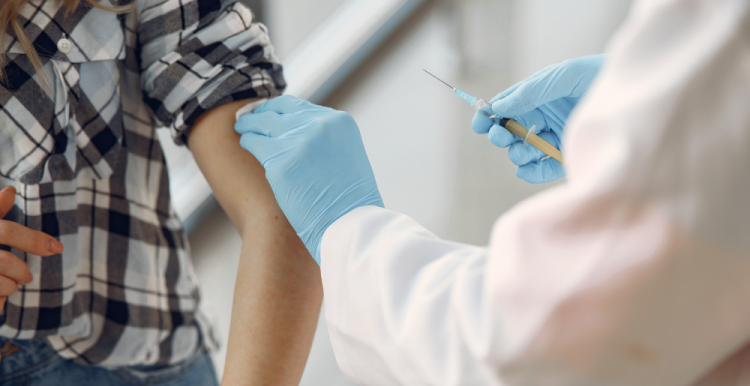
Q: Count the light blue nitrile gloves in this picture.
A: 2